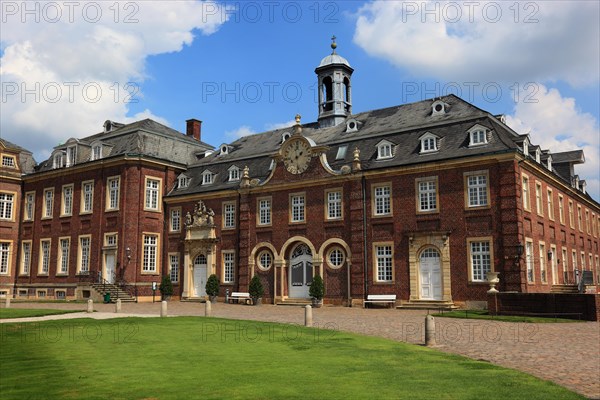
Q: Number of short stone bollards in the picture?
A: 7